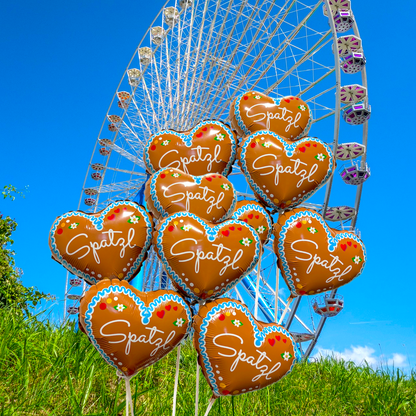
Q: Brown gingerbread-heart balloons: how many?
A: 10